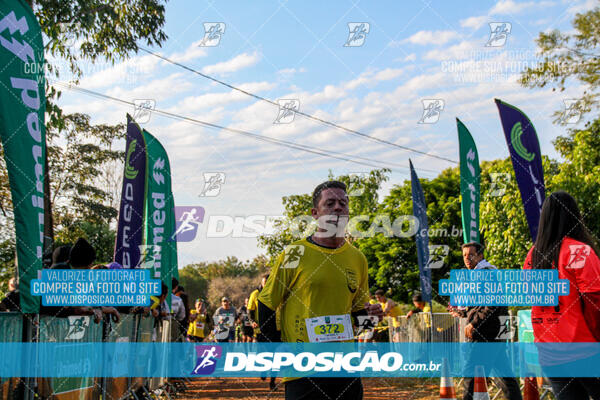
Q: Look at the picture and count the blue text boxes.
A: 2